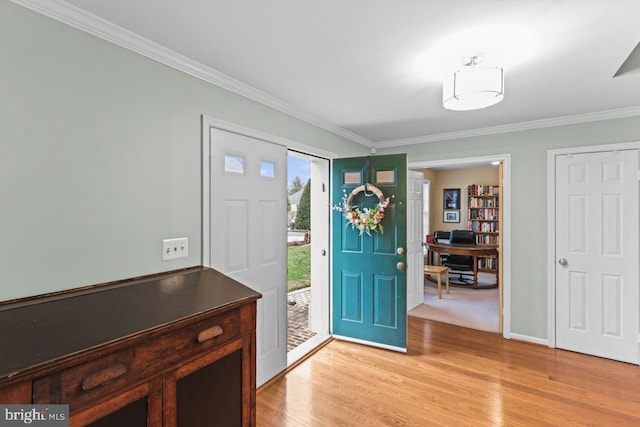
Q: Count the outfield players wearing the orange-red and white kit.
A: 0